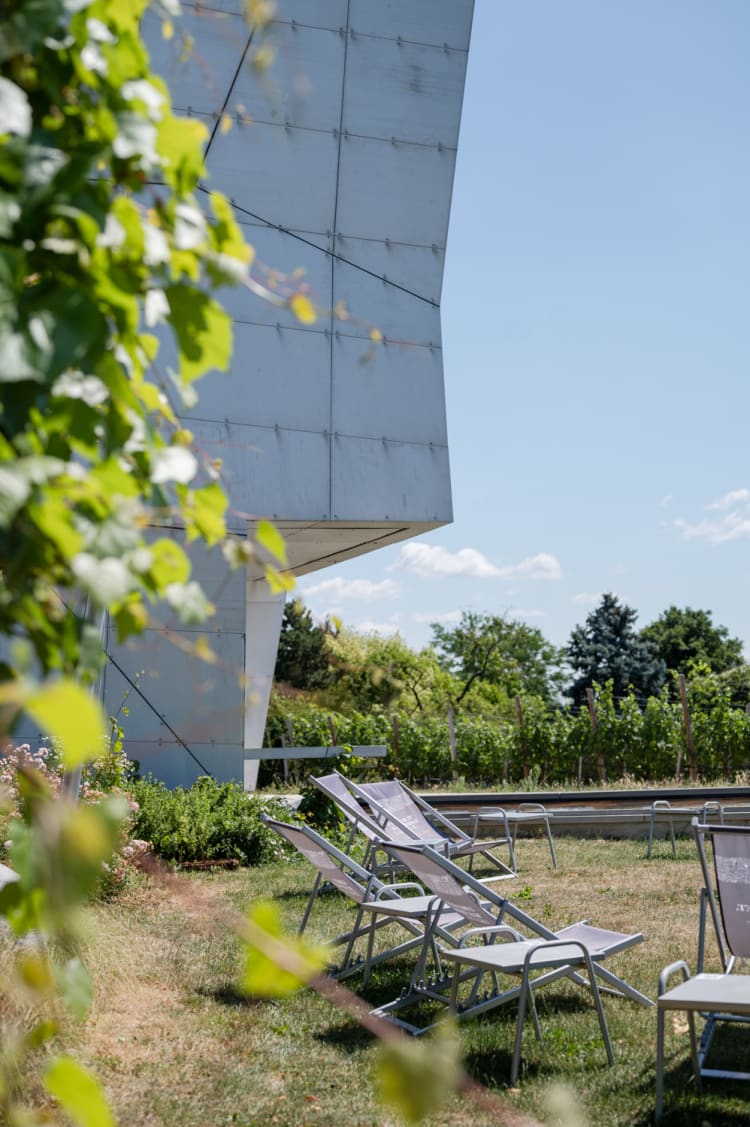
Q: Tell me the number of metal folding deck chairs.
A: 5